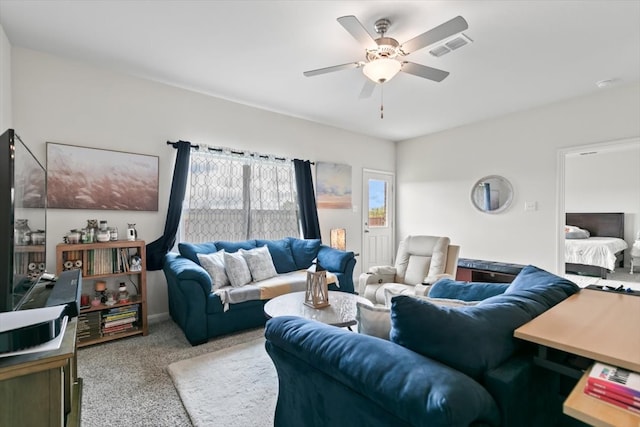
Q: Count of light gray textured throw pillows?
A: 3